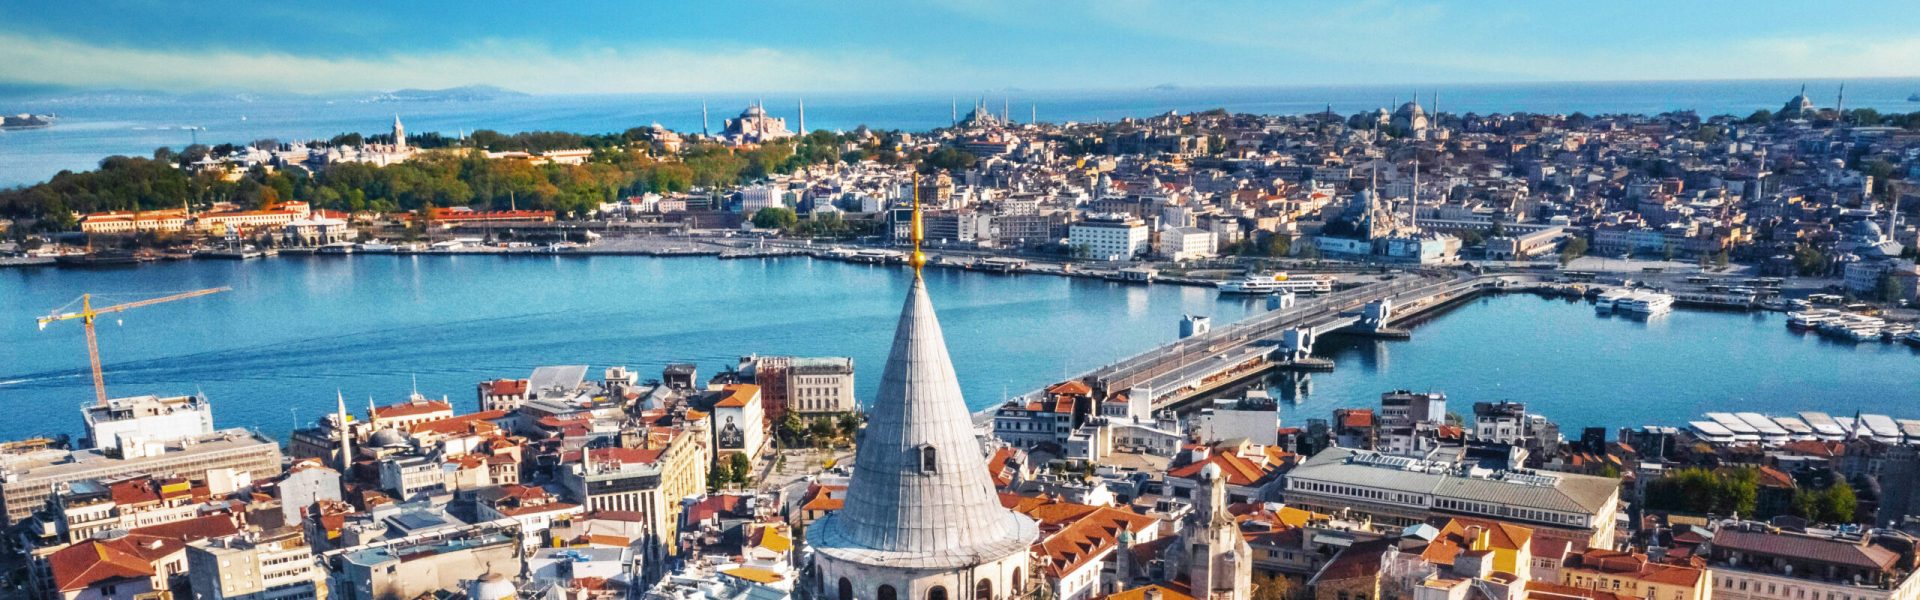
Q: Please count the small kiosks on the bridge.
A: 4